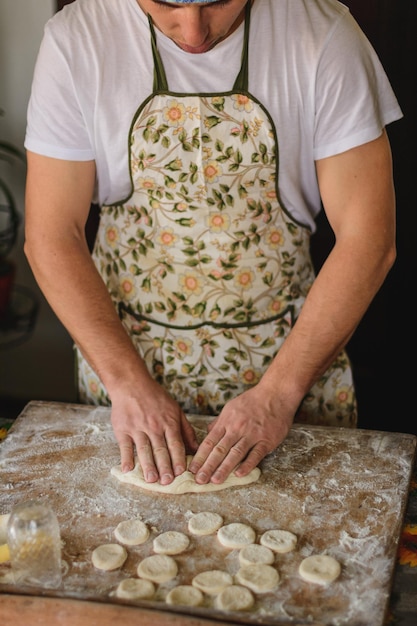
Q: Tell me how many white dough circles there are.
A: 14